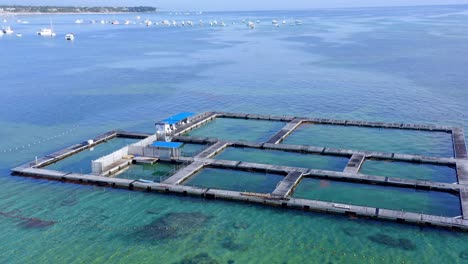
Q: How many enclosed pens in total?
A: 9